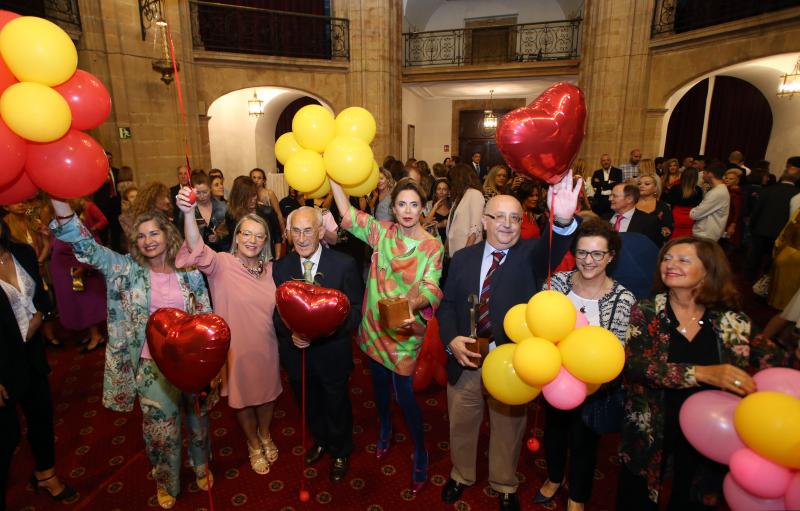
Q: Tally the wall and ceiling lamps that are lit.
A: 3